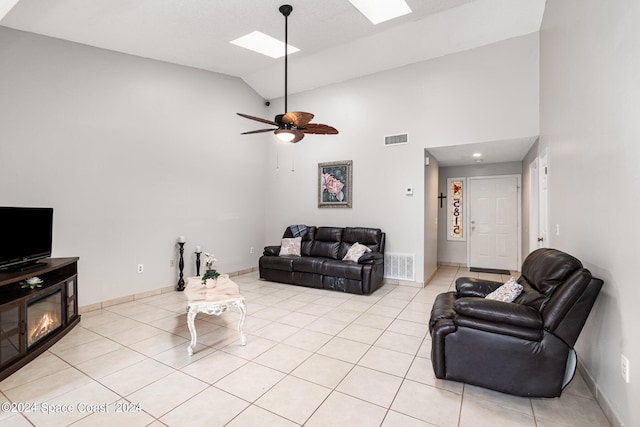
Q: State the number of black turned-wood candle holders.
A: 2